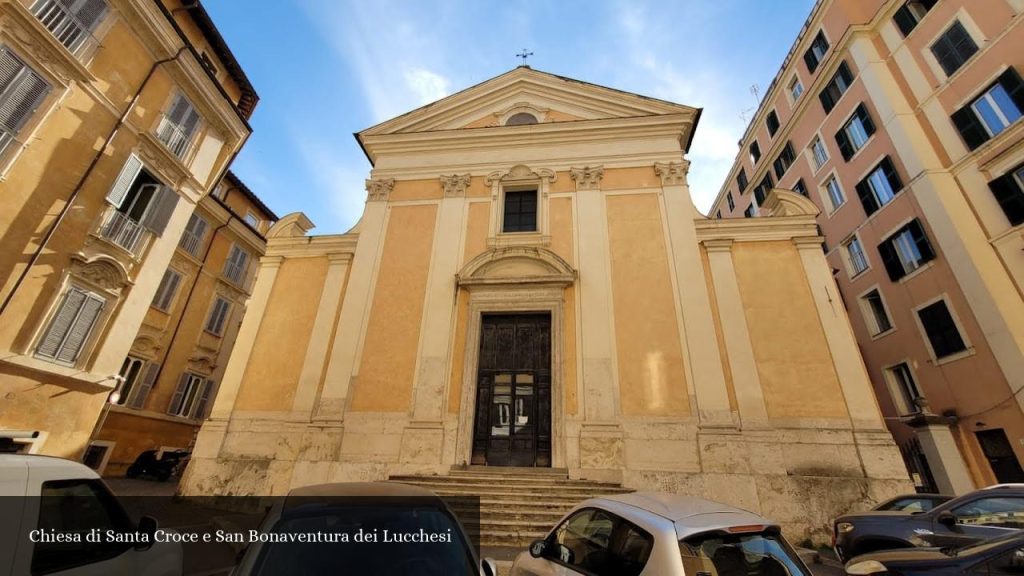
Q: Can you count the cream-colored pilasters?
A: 8